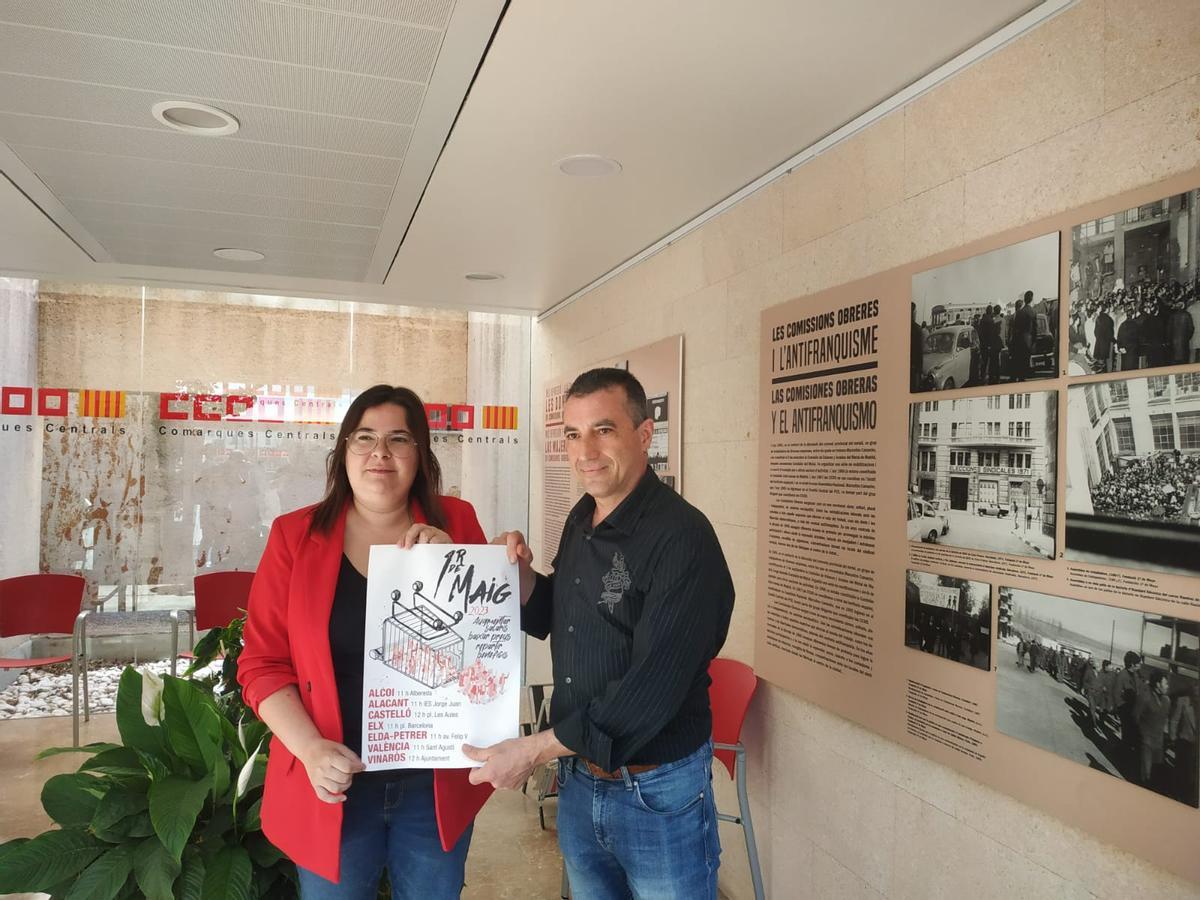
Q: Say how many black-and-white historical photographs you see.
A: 6